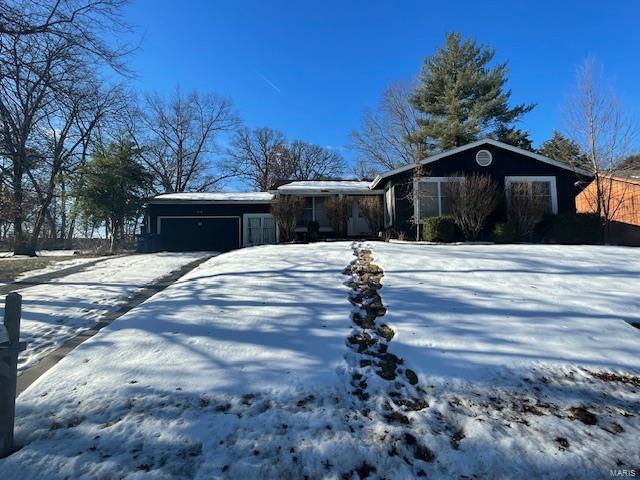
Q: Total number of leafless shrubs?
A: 5